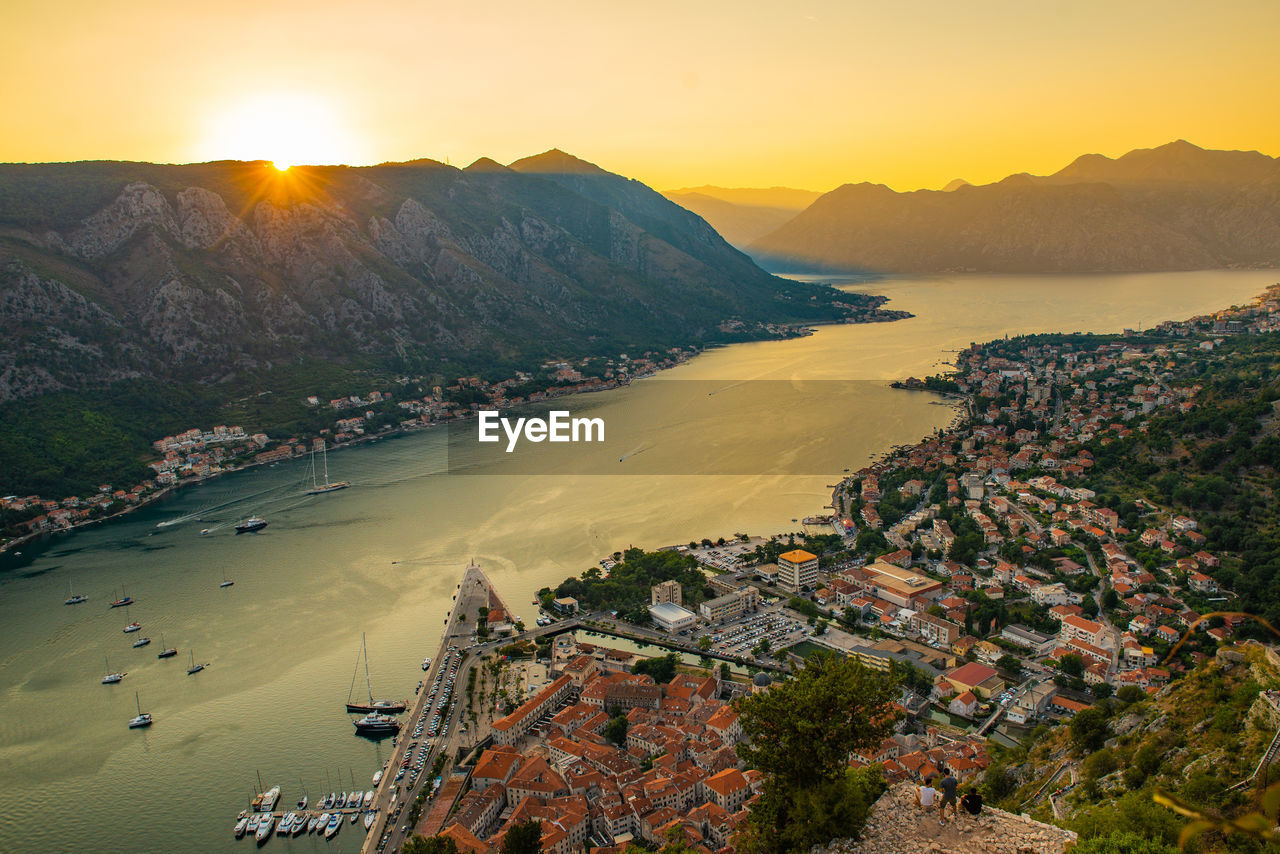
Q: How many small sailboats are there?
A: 9